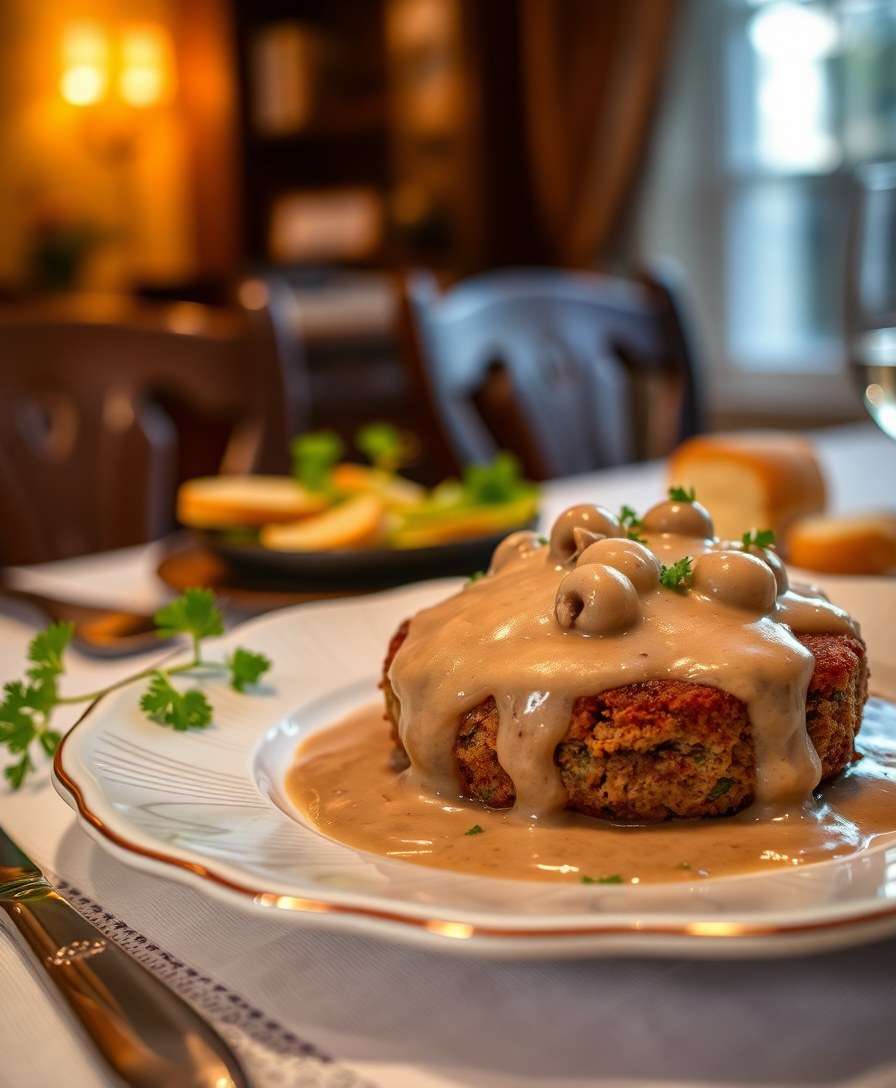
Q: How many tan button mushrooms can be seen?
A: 7